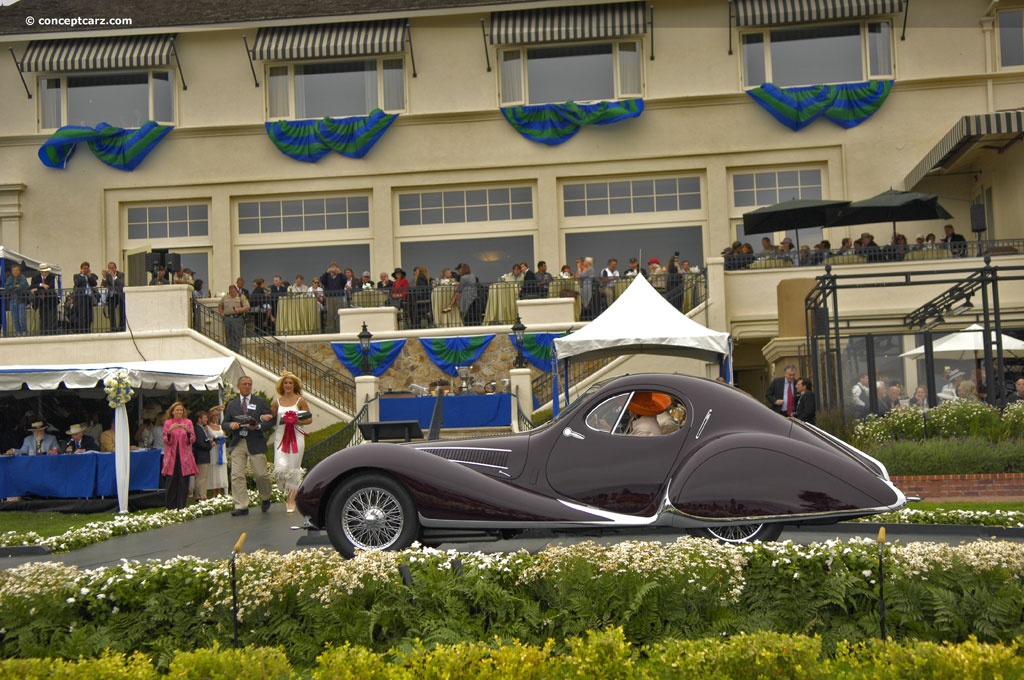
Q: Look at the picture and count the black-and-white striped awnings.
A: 5